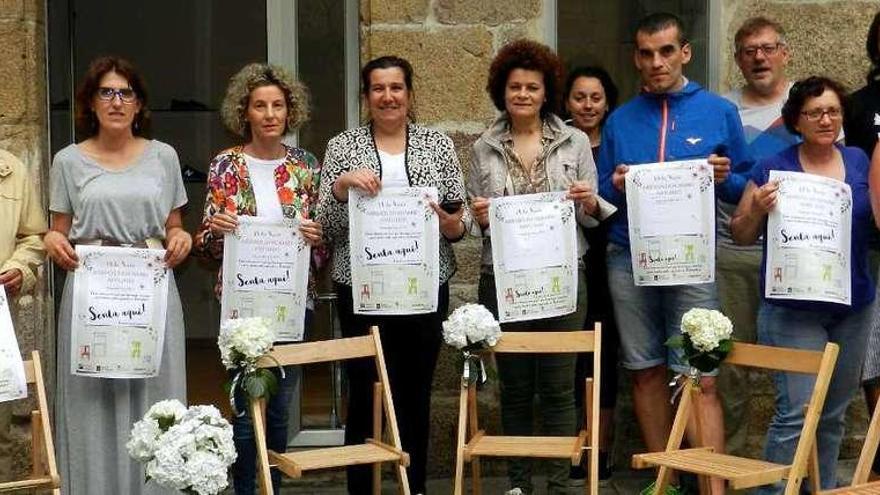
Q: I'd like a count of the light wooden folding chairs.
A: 5